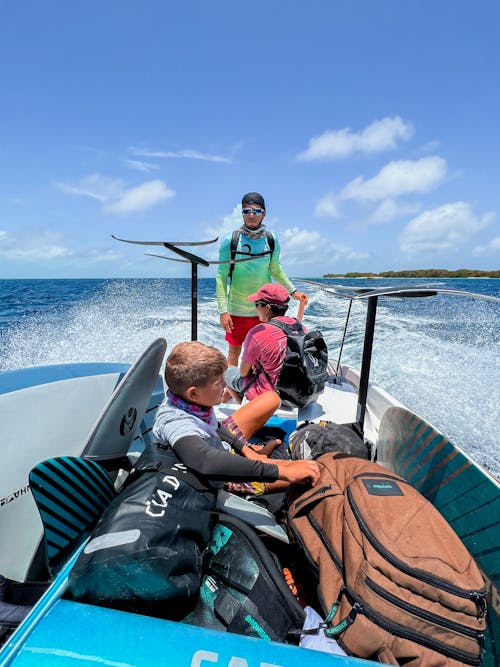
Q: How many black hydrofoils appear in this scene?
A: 2